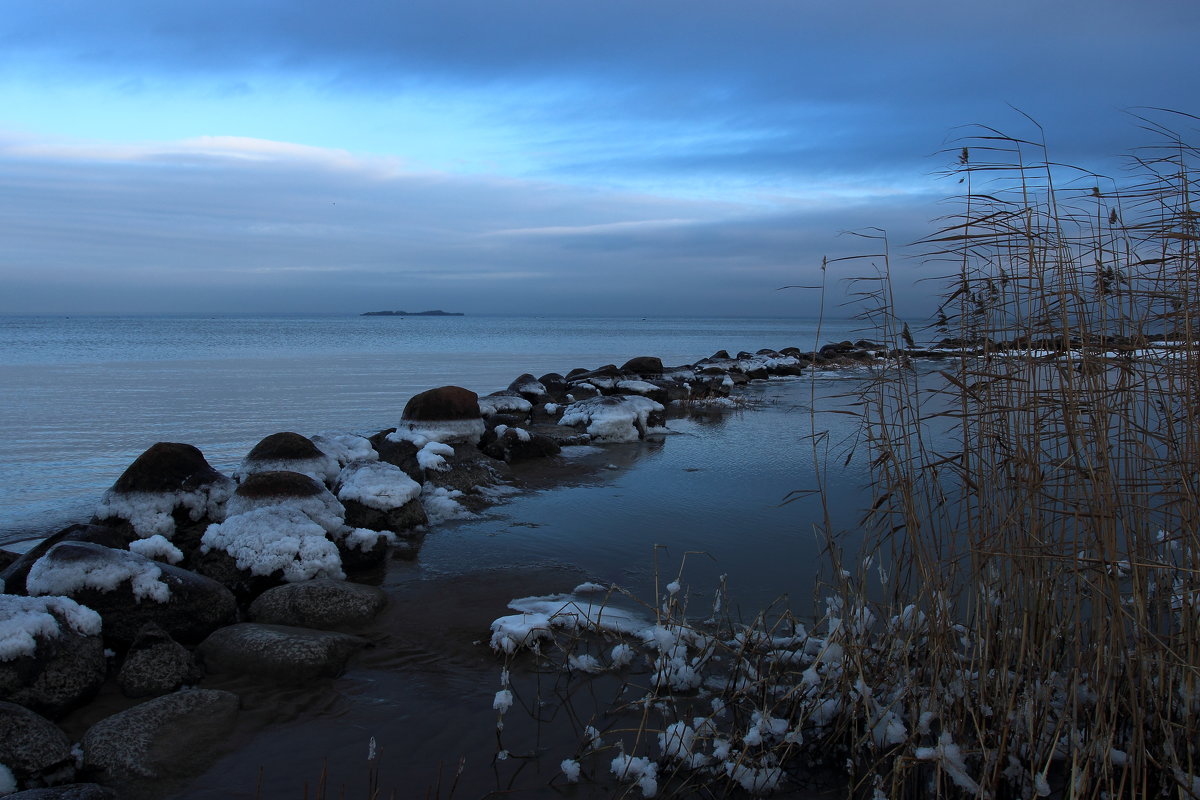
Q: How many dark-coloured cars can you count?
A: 0